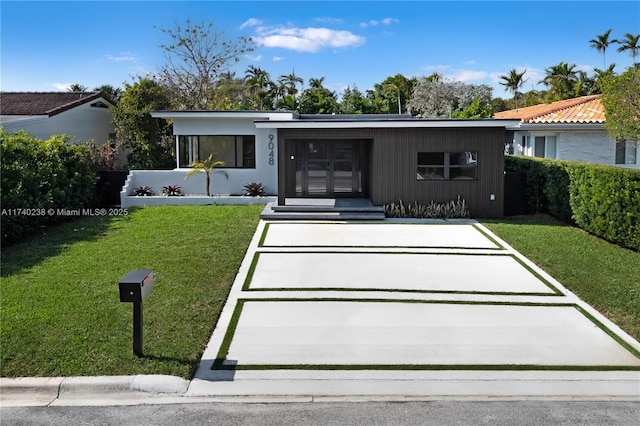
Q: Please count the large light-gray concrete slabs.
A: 3